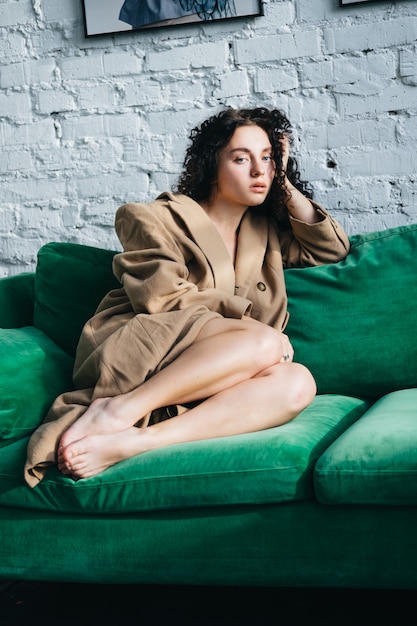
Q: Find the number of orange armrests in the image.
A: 0